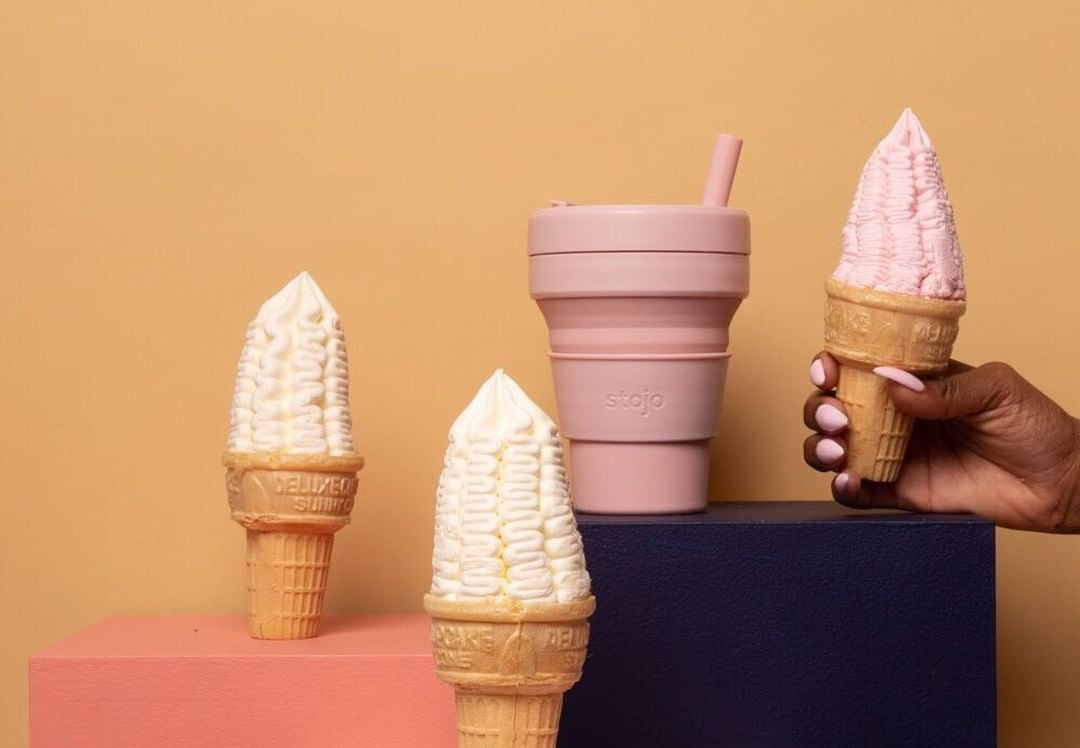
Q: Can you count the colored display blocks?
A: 2